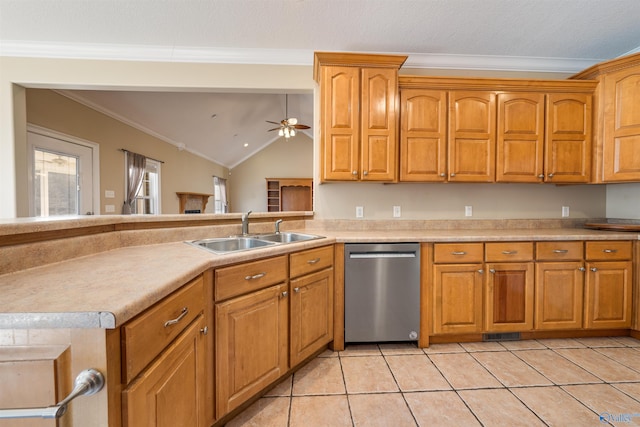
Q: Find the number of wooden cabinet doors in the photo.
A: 14